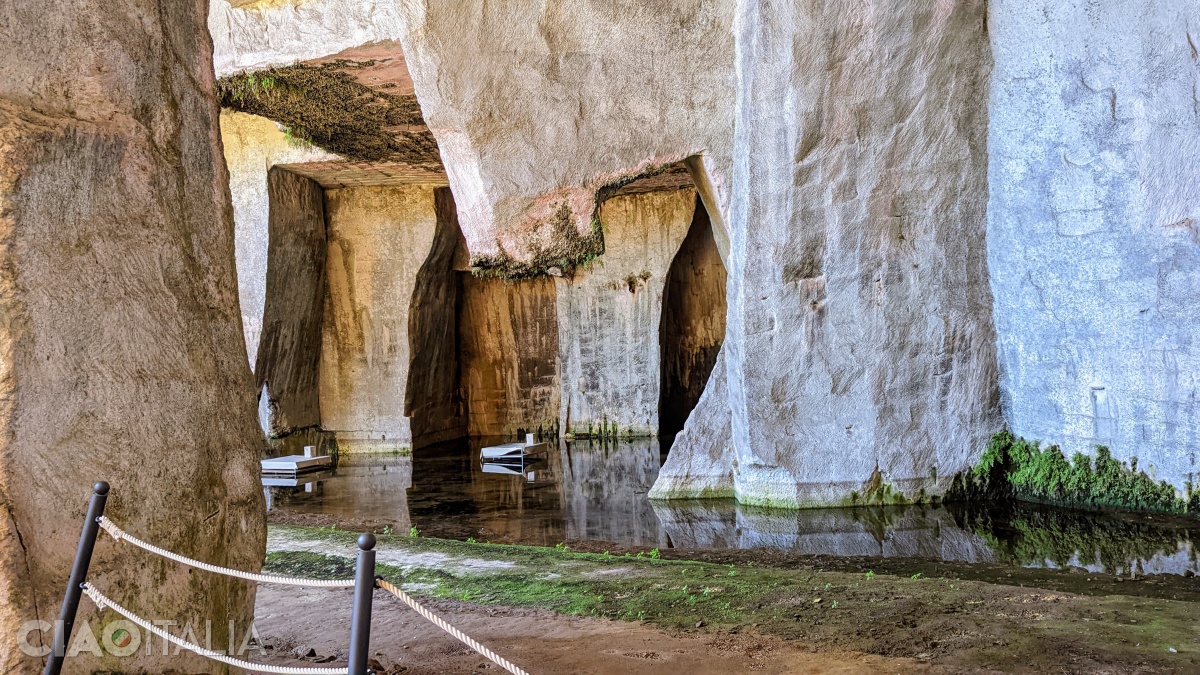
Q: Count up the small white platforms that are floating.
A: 2